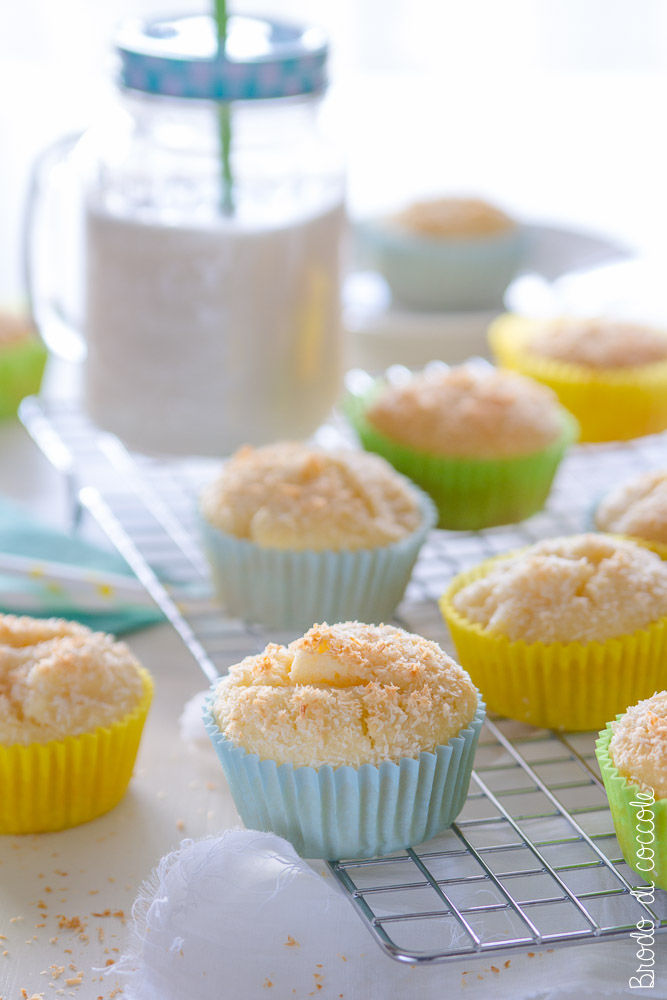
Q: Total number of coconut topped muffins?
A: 10